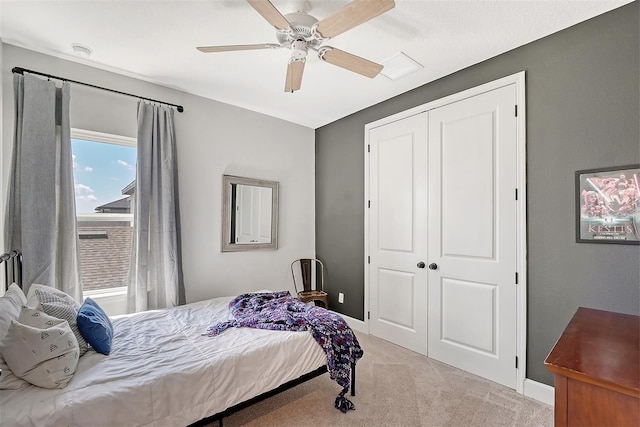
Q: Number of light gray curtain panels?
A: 2